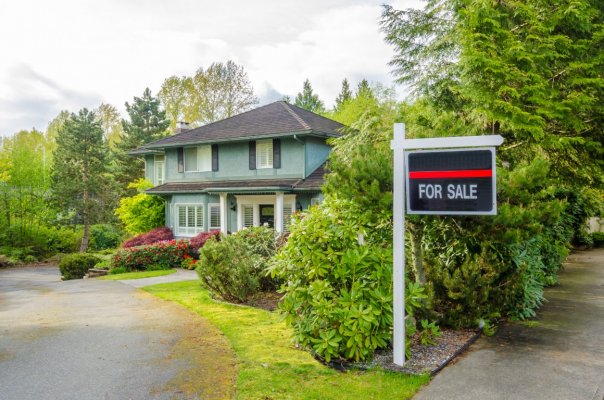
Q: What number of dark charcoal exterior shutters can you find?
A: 4